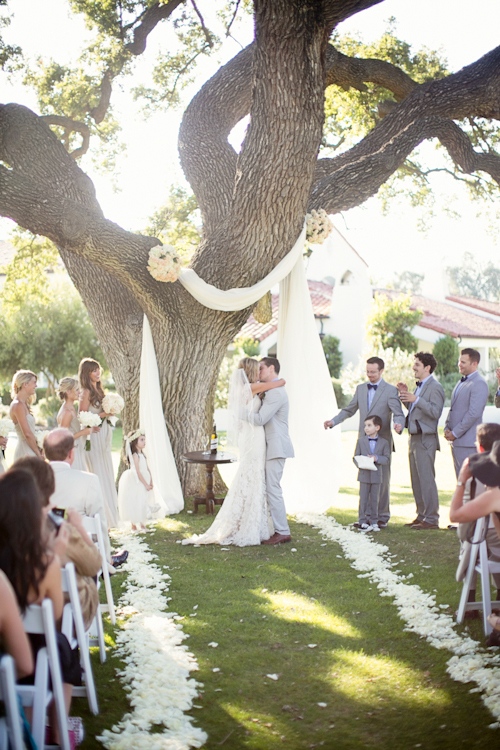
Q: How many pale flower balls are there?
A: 2